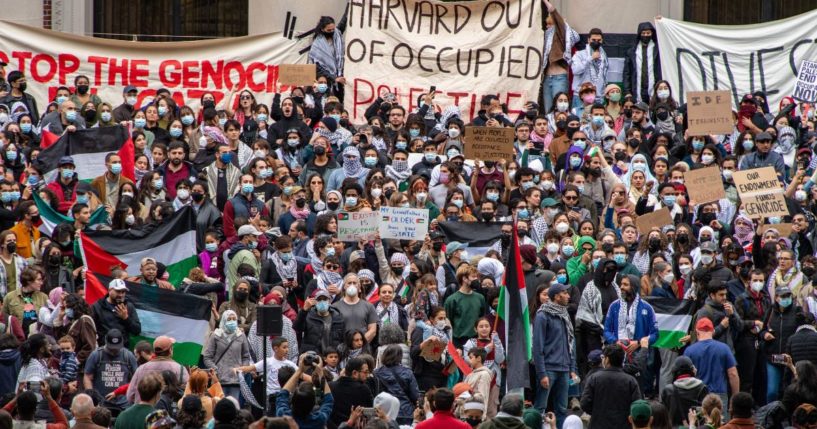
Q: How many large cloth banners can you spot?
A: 3